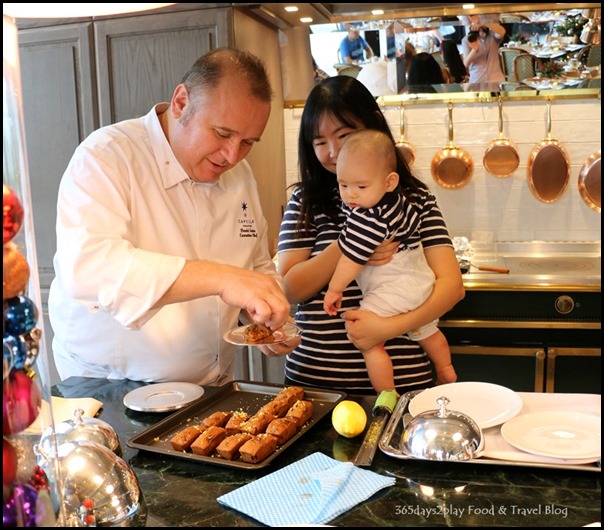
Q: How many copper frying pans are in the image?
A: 5